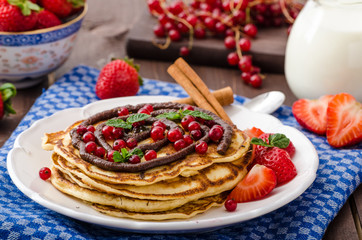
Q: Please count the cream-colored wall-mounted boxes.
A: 0